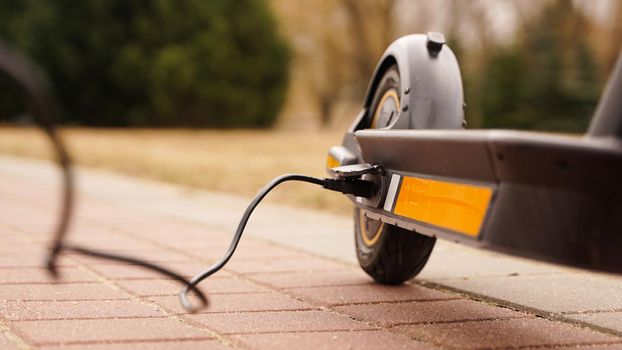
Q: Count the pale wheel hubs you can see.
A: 1